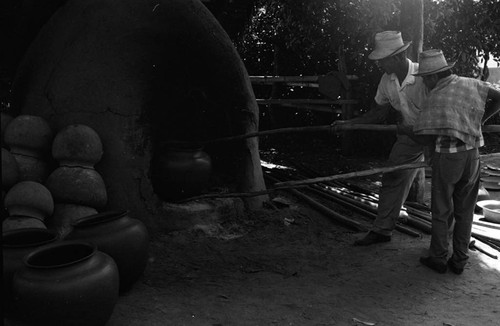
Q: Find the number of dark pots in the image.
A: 4